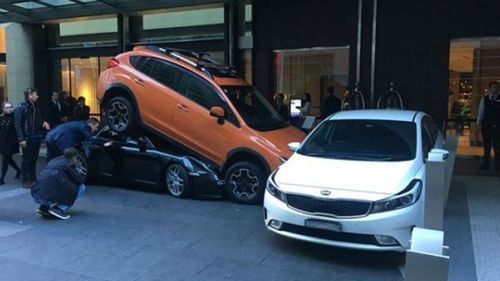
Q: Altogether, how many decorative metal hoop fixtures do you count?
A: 2